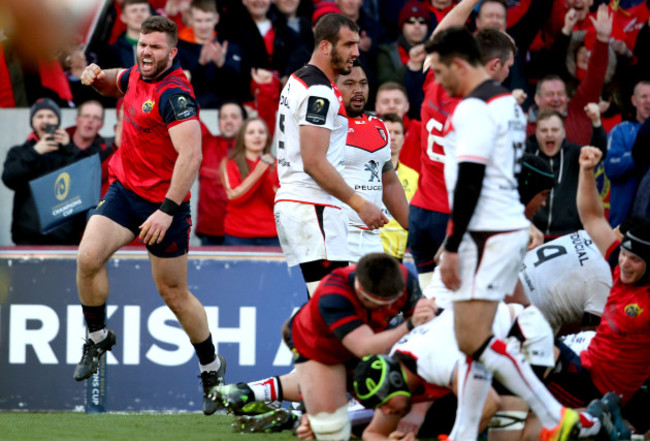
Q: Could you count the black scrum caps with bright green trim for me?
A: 1